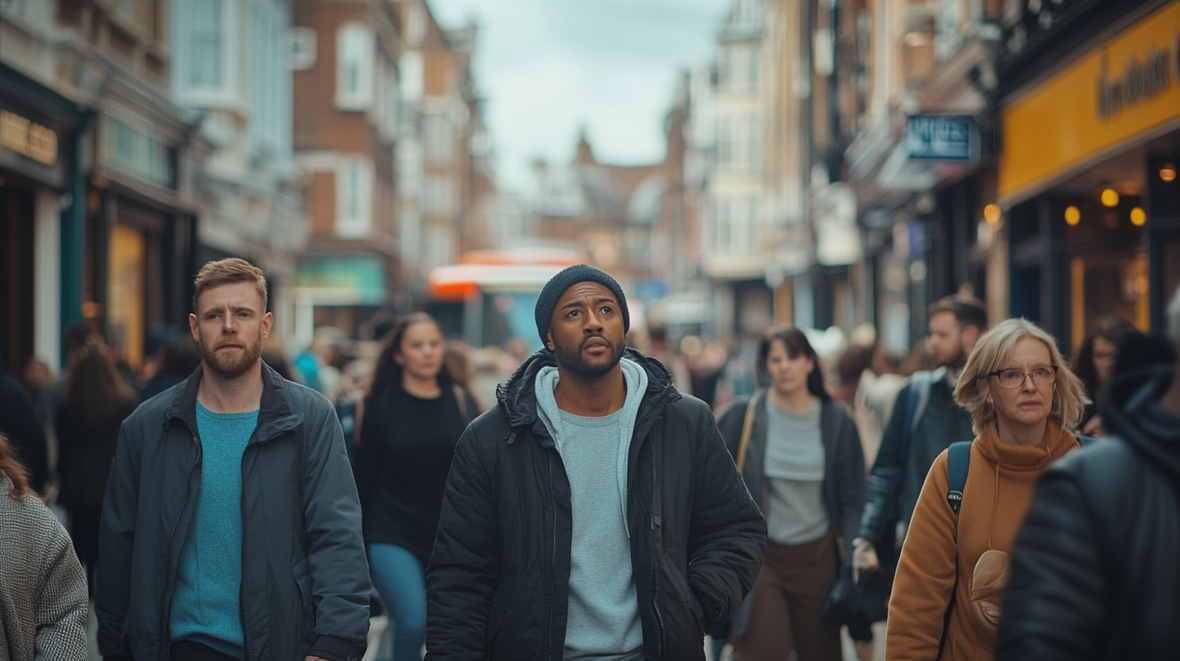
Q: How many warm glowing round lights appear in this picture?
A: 5